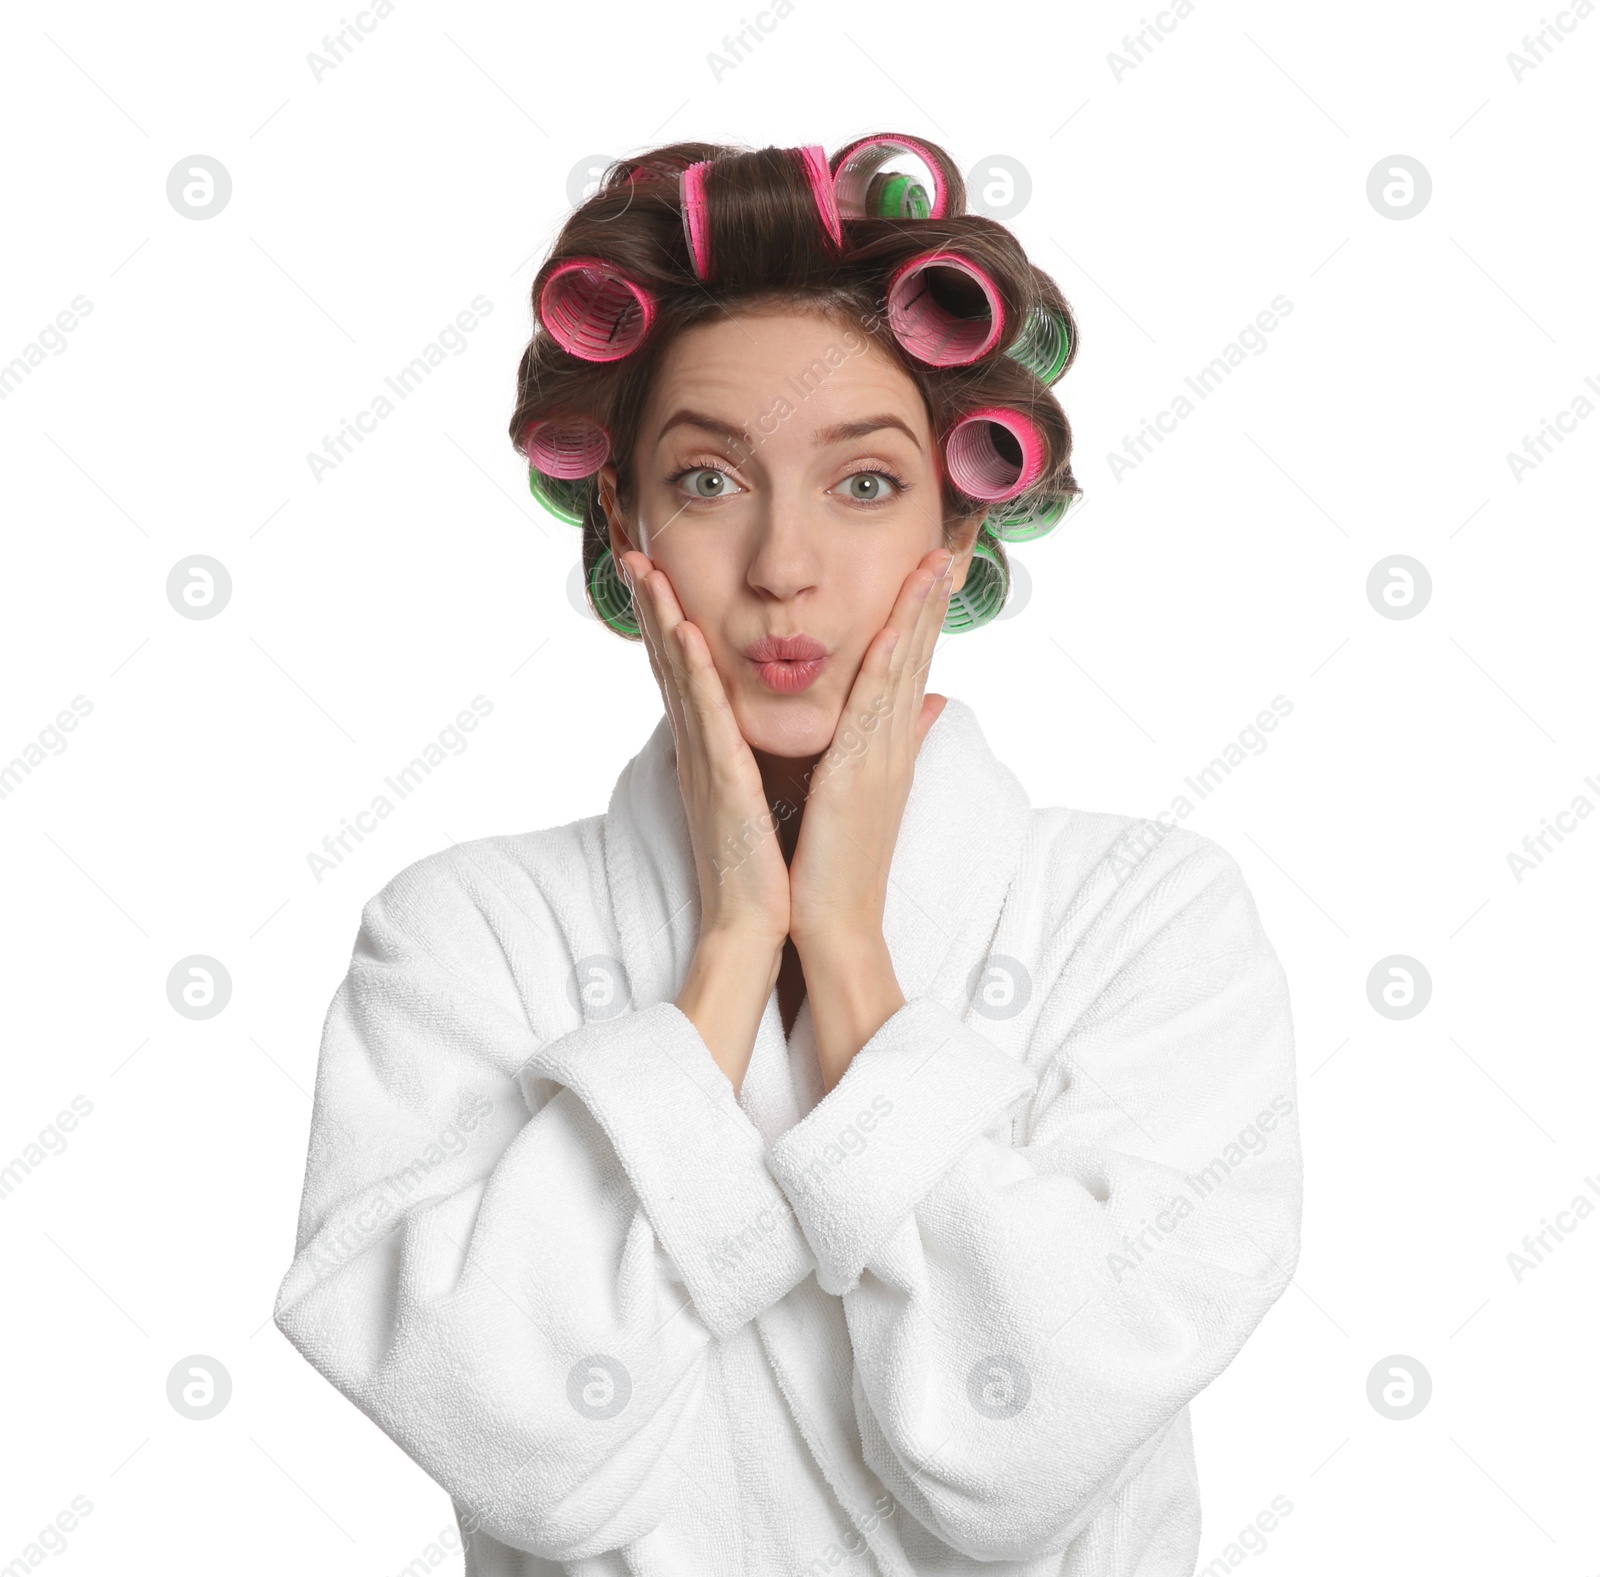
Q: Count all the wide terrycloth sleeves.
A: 2